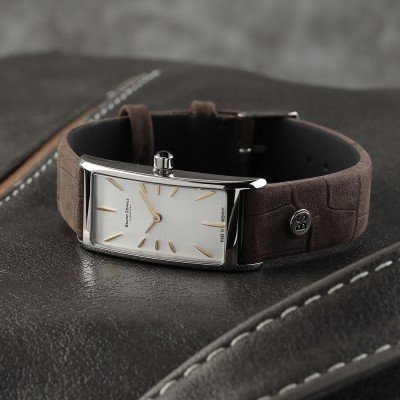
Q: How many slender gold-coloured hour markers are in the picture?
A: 12